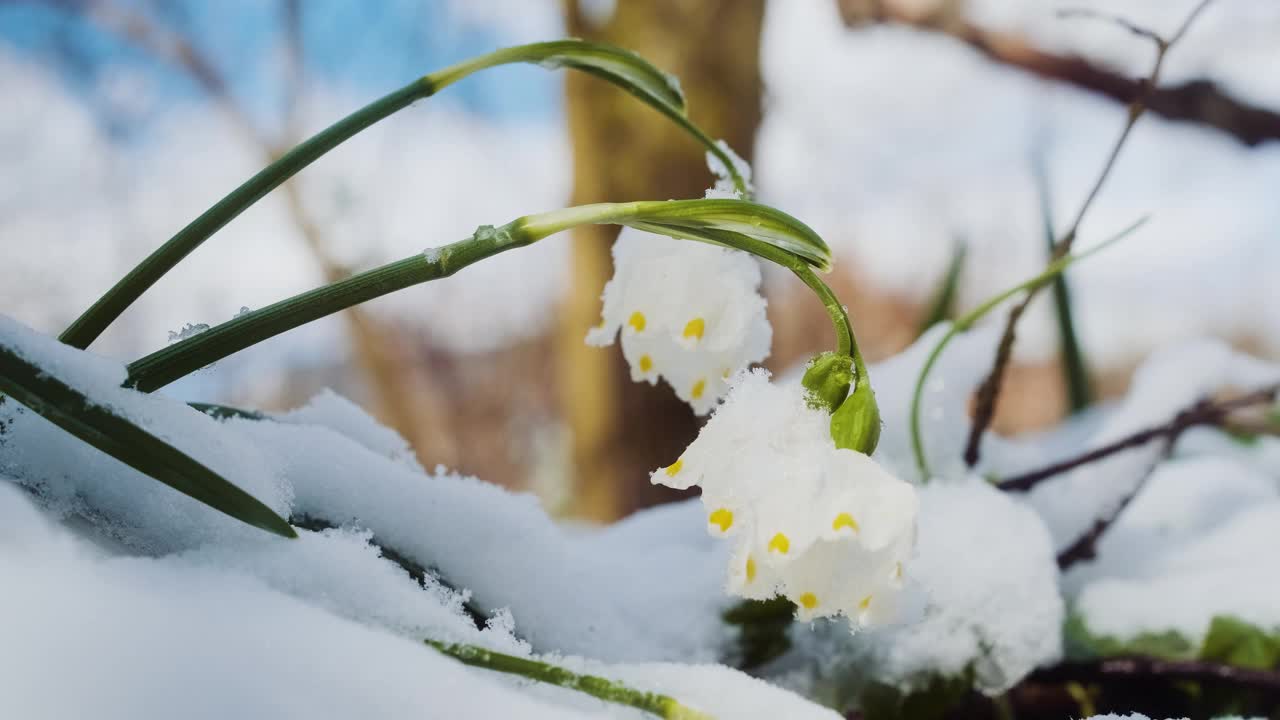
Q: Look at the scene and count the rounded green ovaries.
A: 2